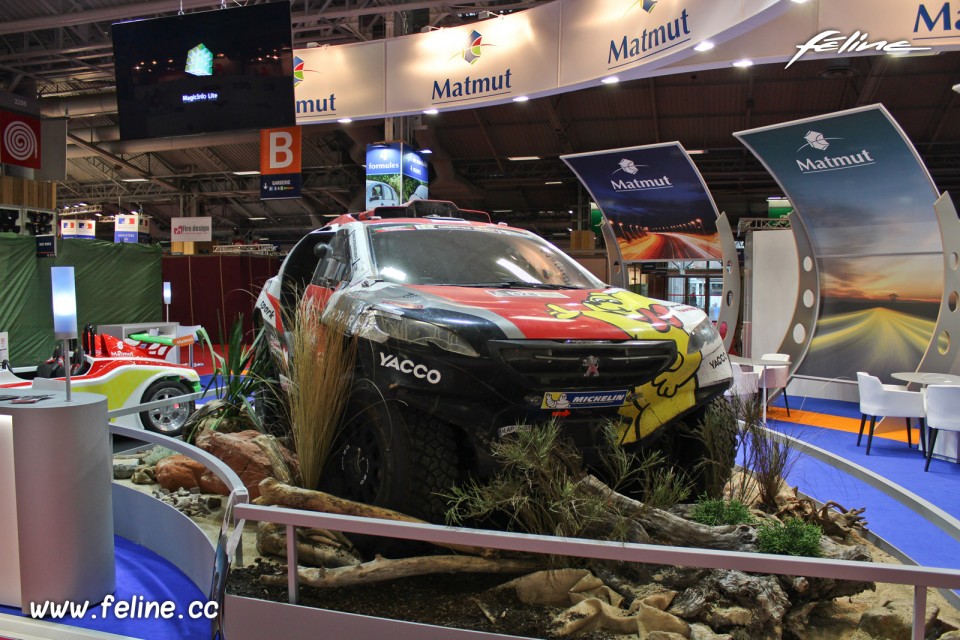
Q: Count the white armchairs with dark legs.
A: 4